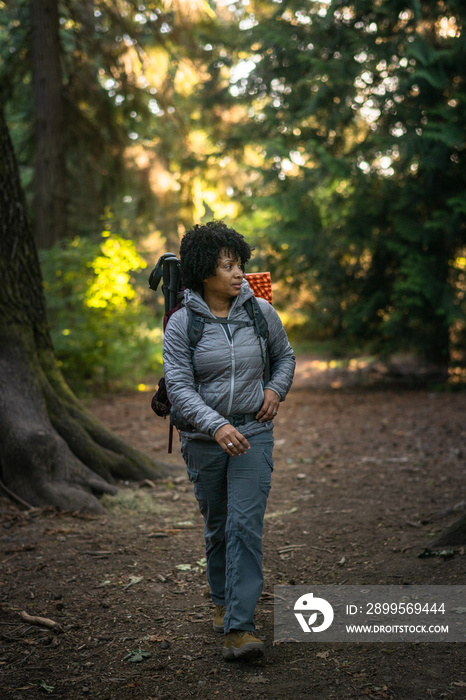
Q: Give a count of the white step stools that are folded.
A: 0